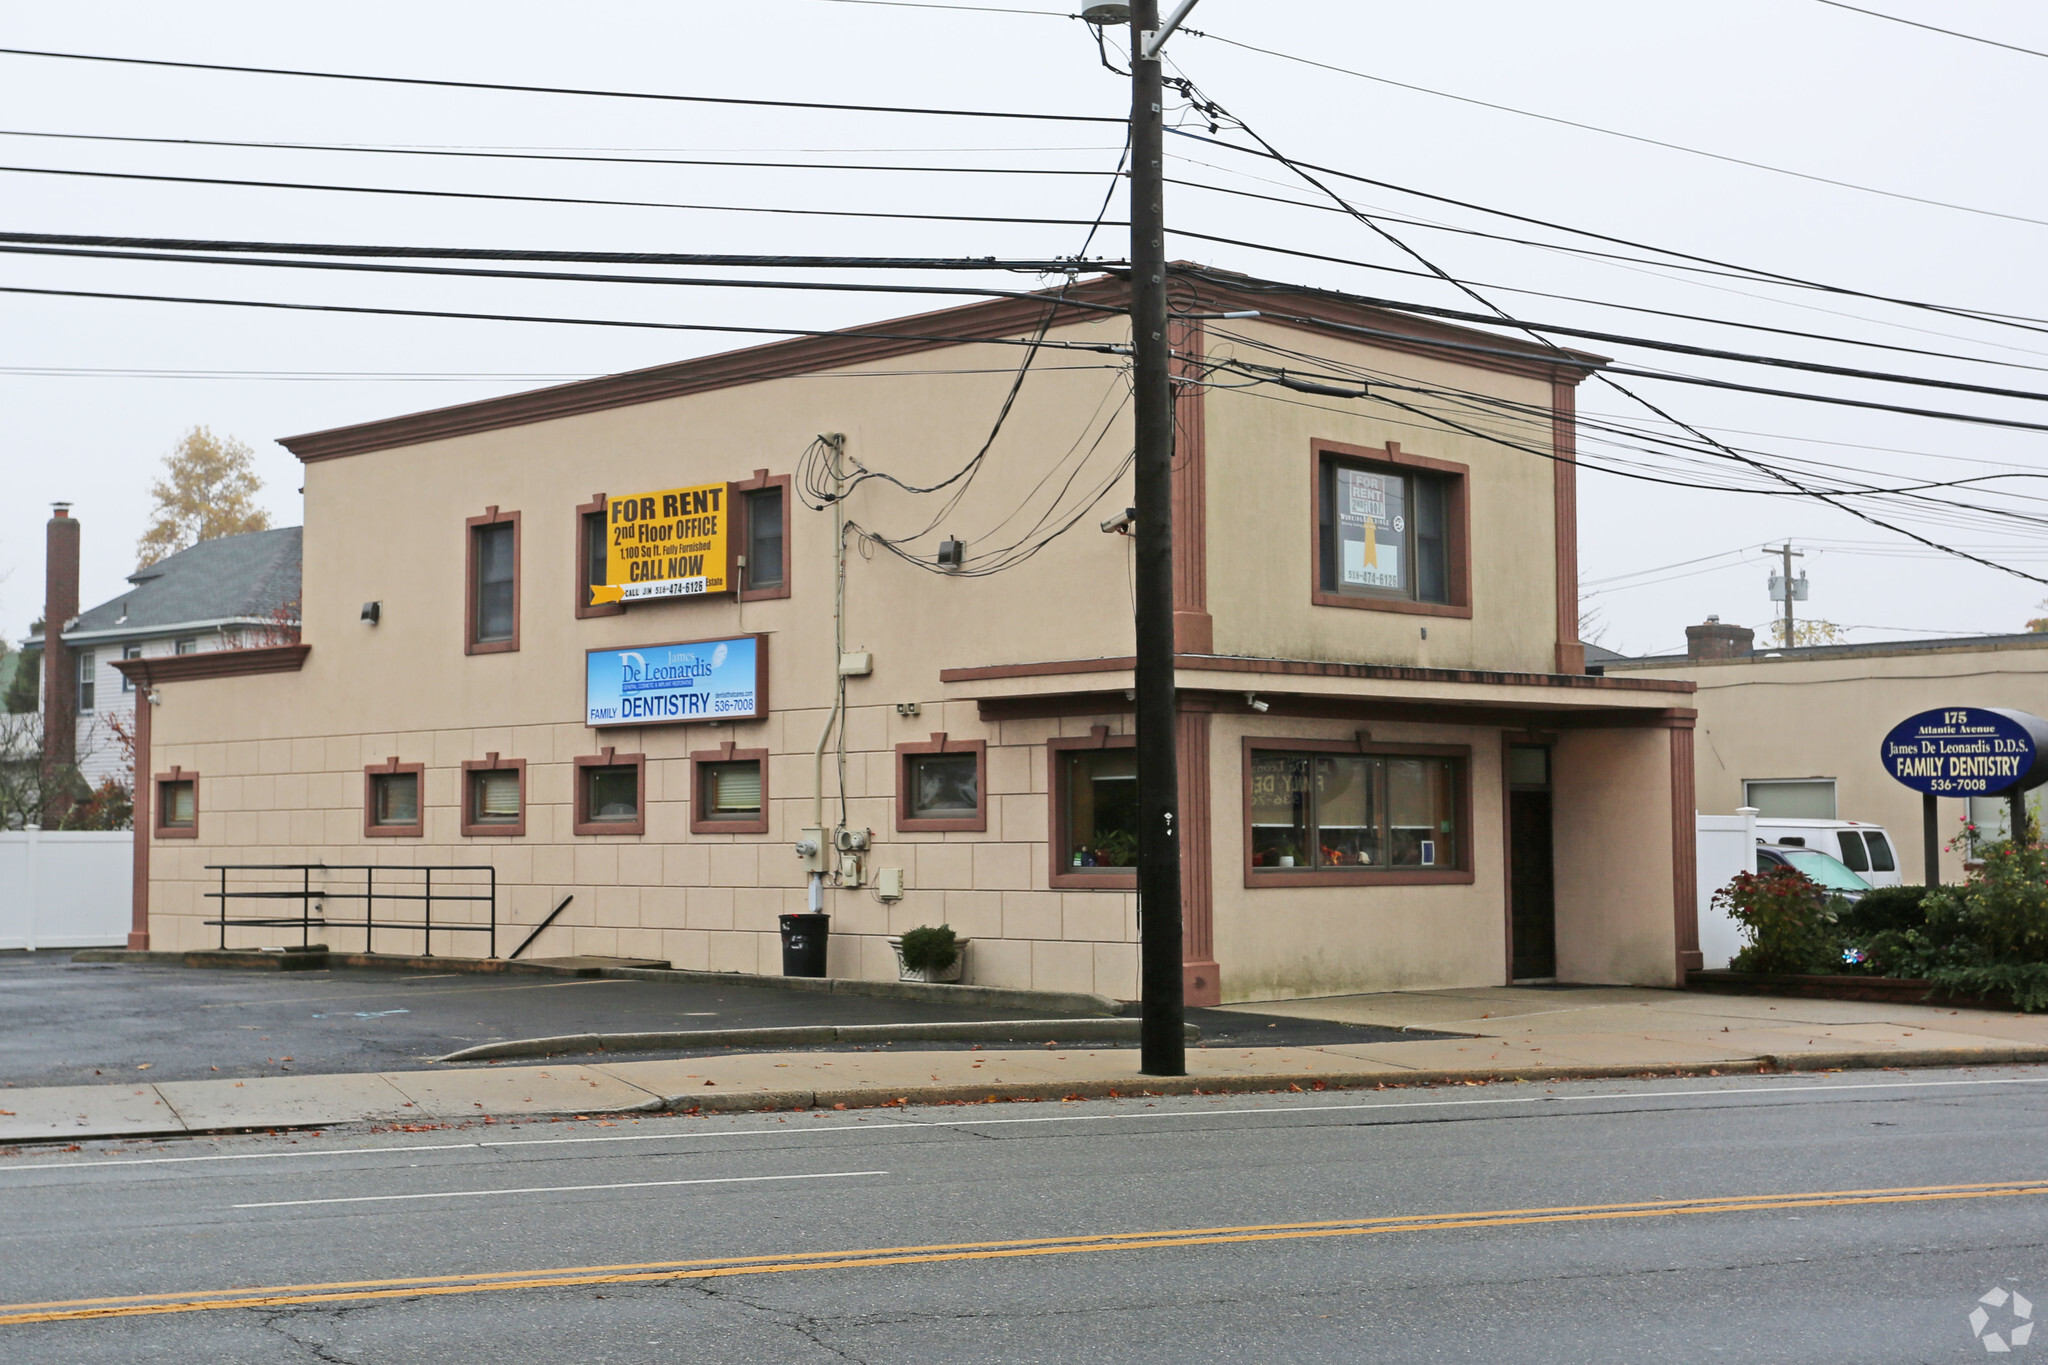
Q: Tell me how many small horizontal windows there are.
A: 6